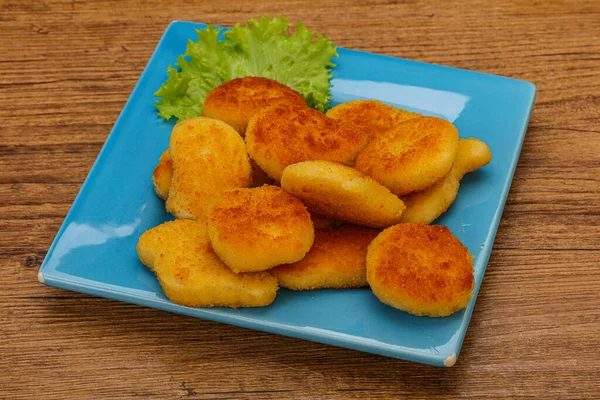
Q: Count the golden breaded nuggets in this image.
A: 12